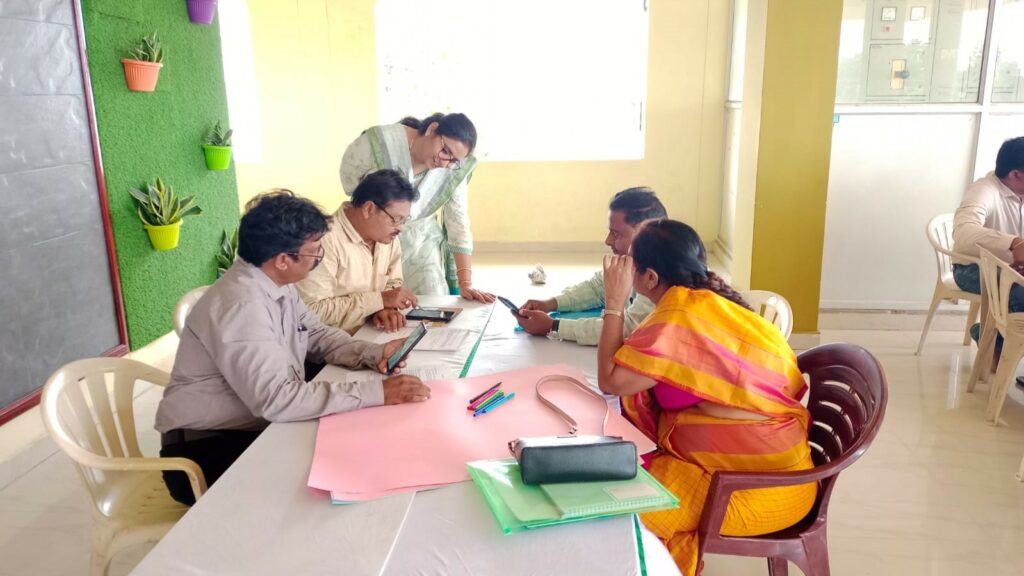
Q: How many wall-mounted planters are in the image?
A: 5